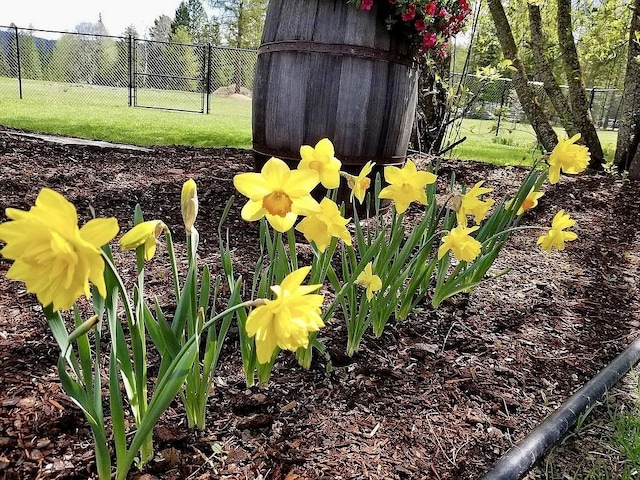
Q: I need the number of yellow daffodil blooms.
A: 14